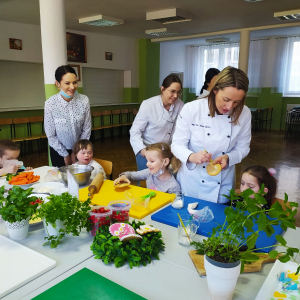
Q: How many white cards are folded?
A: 1